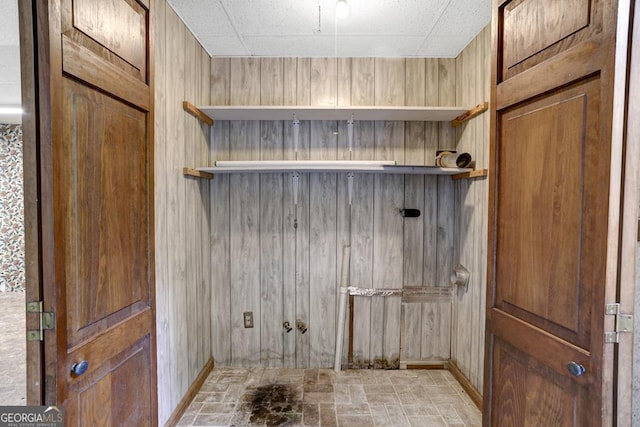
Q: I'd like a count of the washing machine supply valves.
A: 2